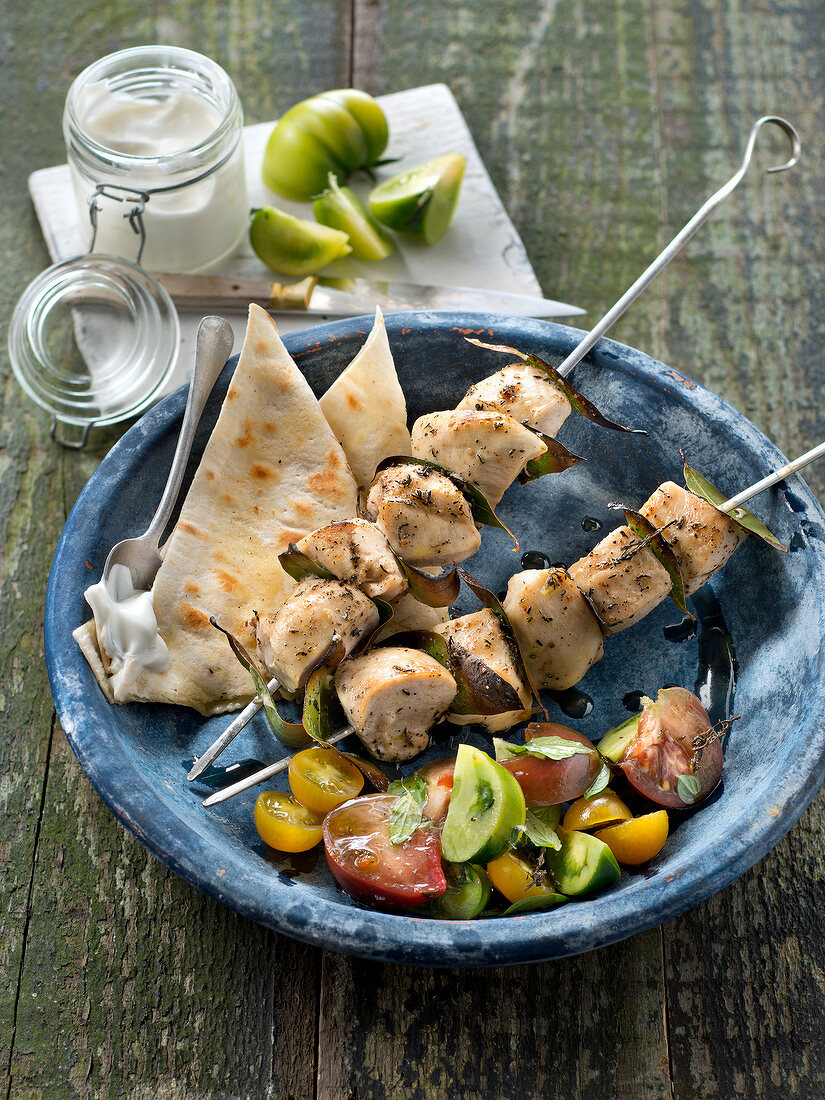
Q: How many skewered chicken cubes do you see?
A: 10